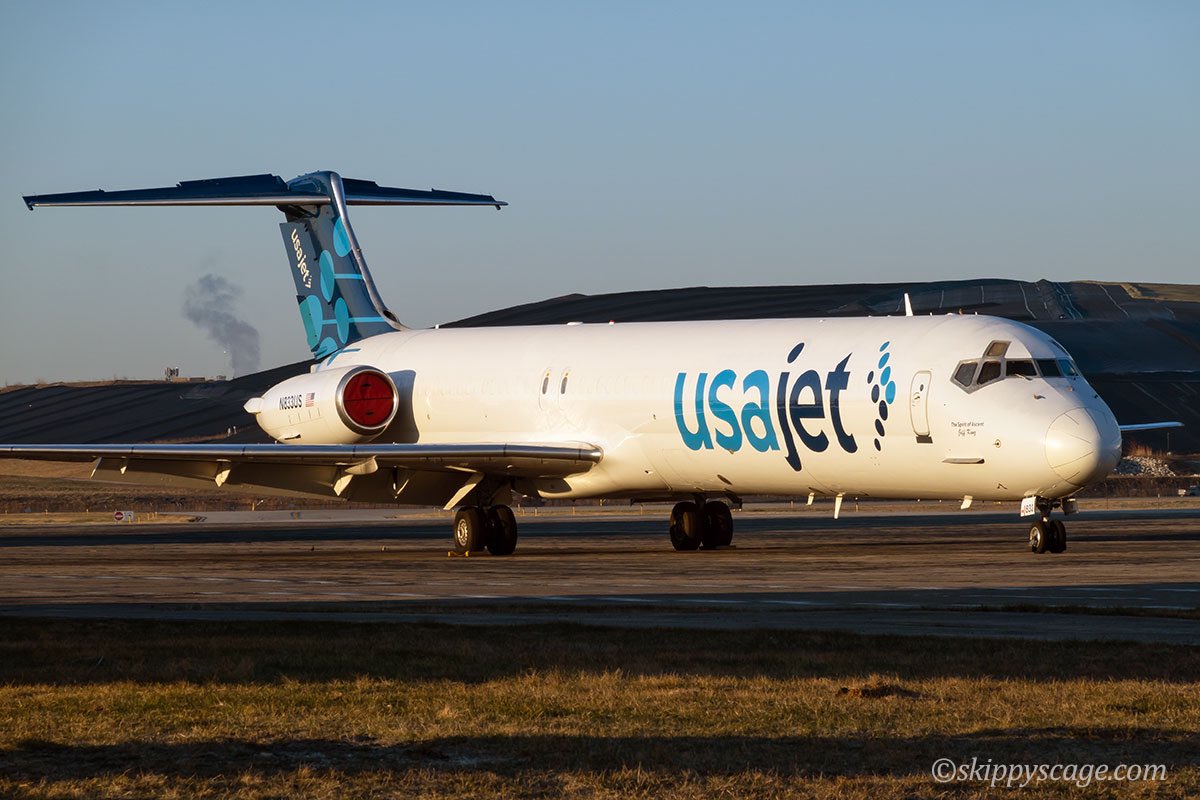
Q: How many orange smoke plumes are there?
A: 0